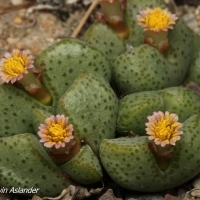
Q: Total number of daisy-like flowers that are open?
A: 4